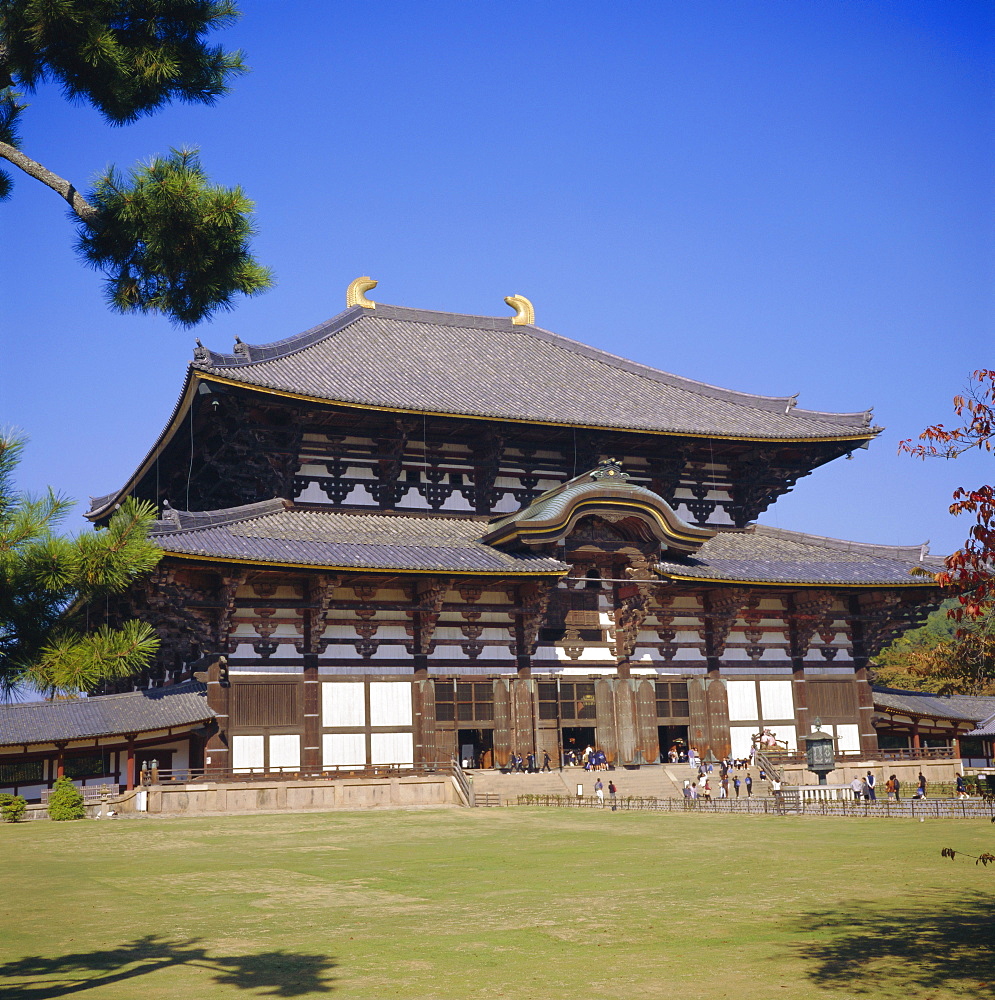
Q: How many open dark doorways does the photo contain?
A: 3